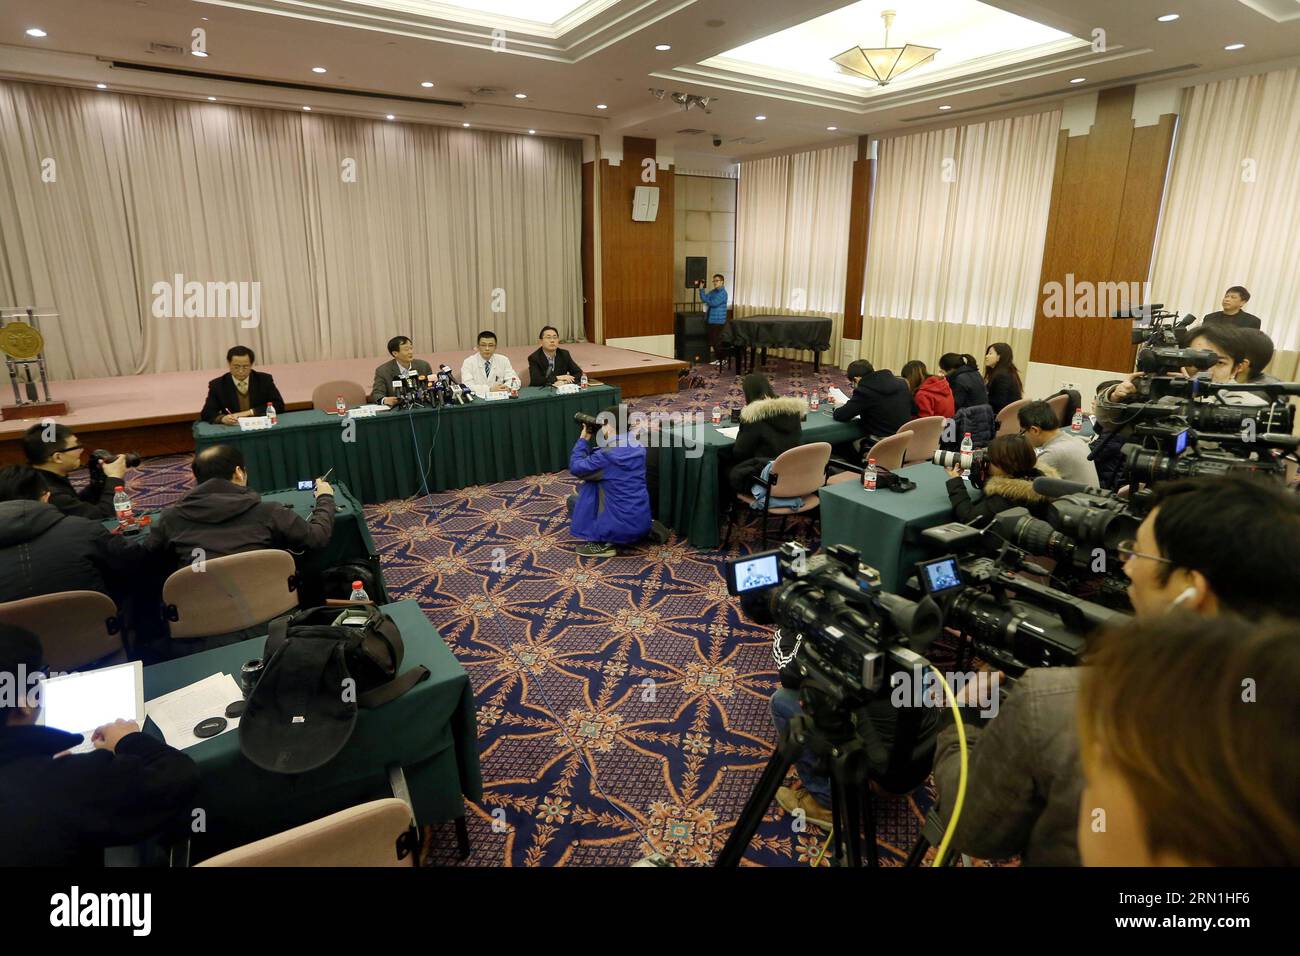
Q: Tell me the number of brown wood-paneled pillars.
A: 3